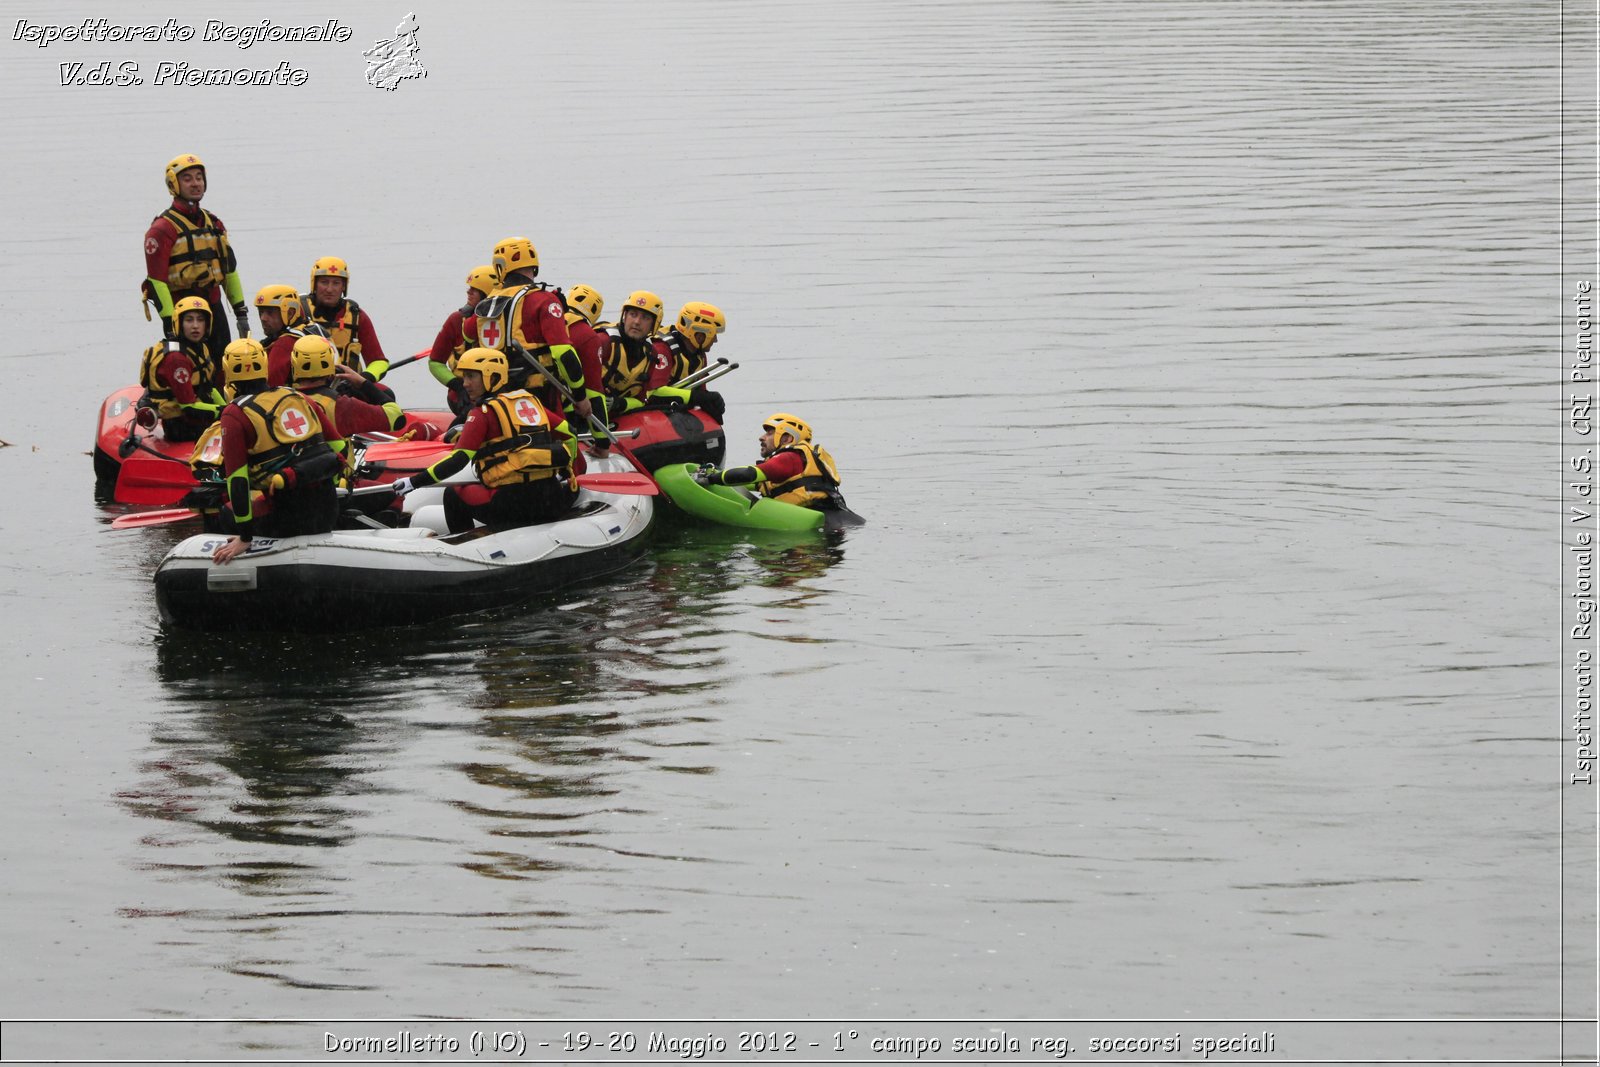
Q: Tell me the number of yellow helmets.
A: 13